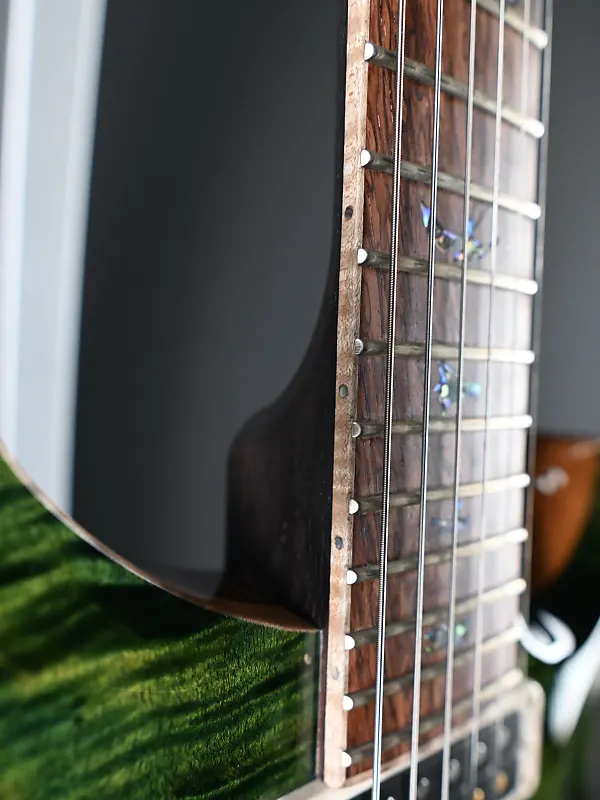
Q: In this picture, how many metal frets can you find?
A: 11